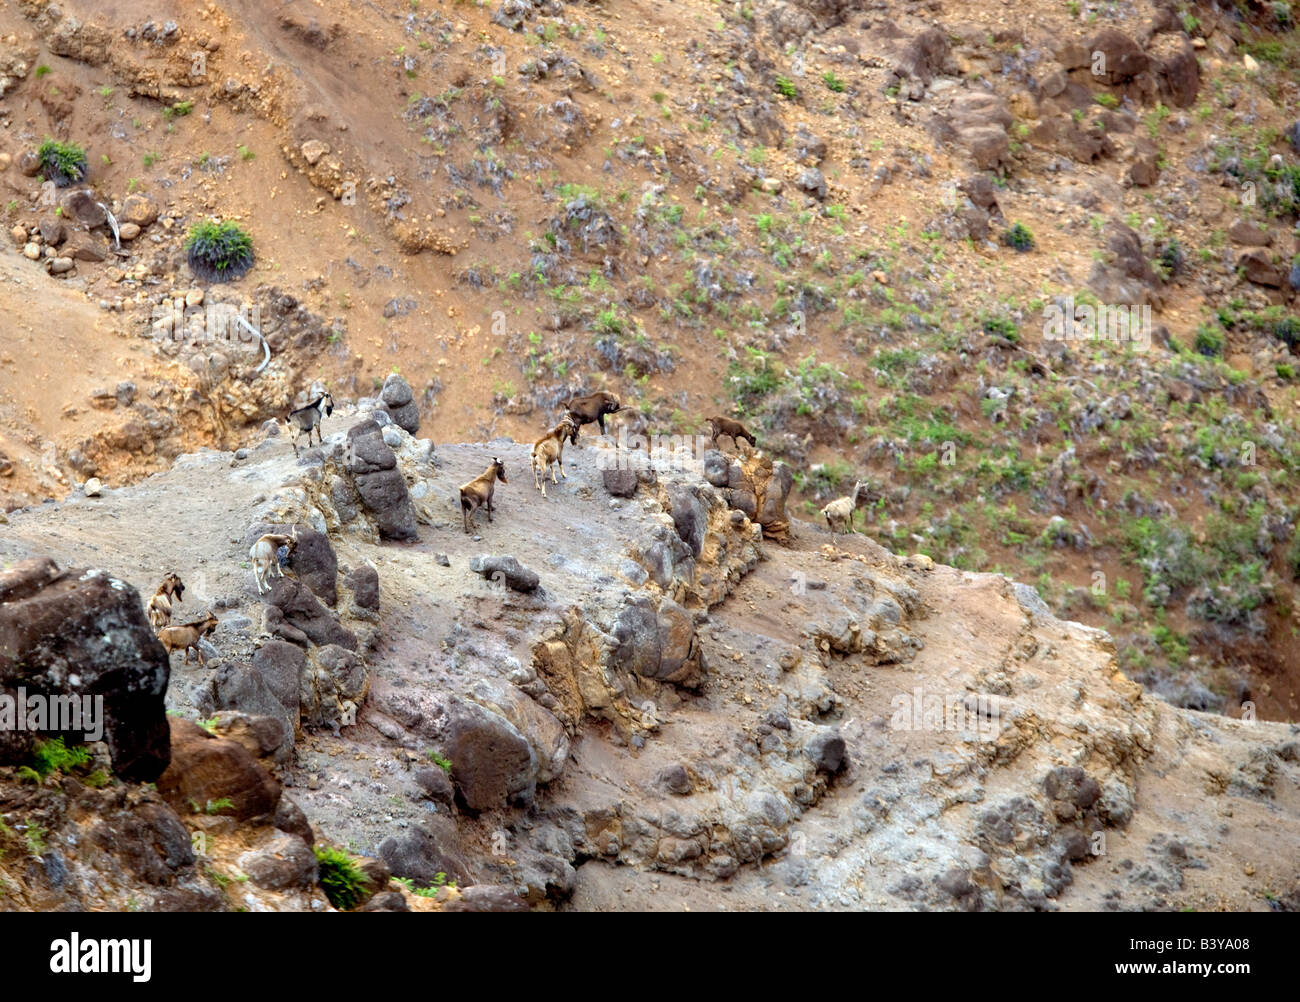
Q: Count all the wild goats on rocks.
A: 9